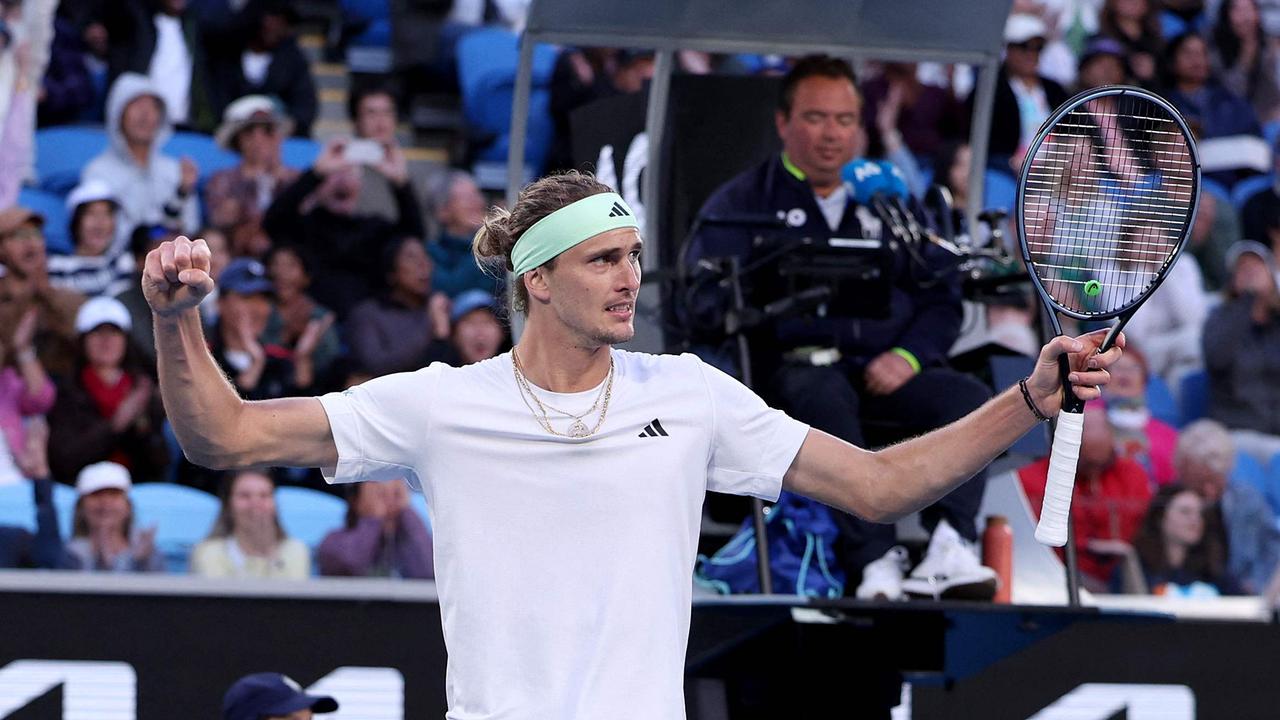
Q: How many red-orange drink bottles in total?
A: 1